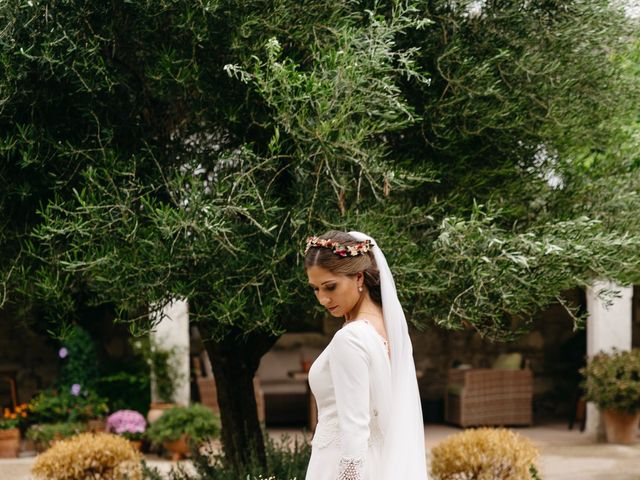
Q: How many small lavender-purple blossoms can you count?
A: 2